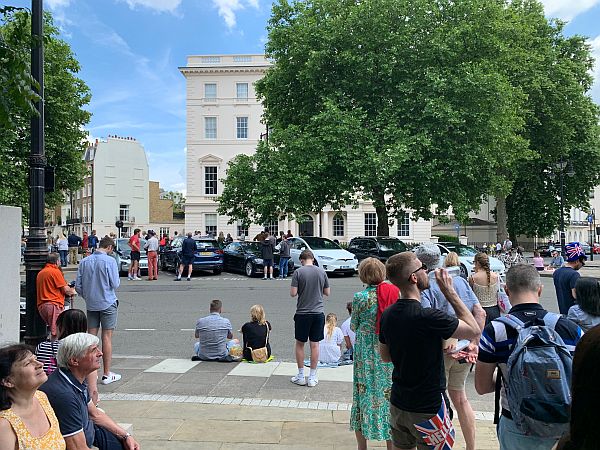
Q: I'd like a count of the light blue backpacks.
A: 1